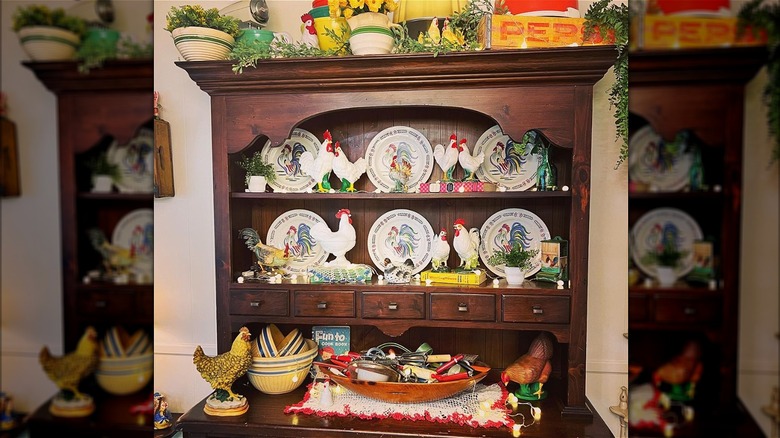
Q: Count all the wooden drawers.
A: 5